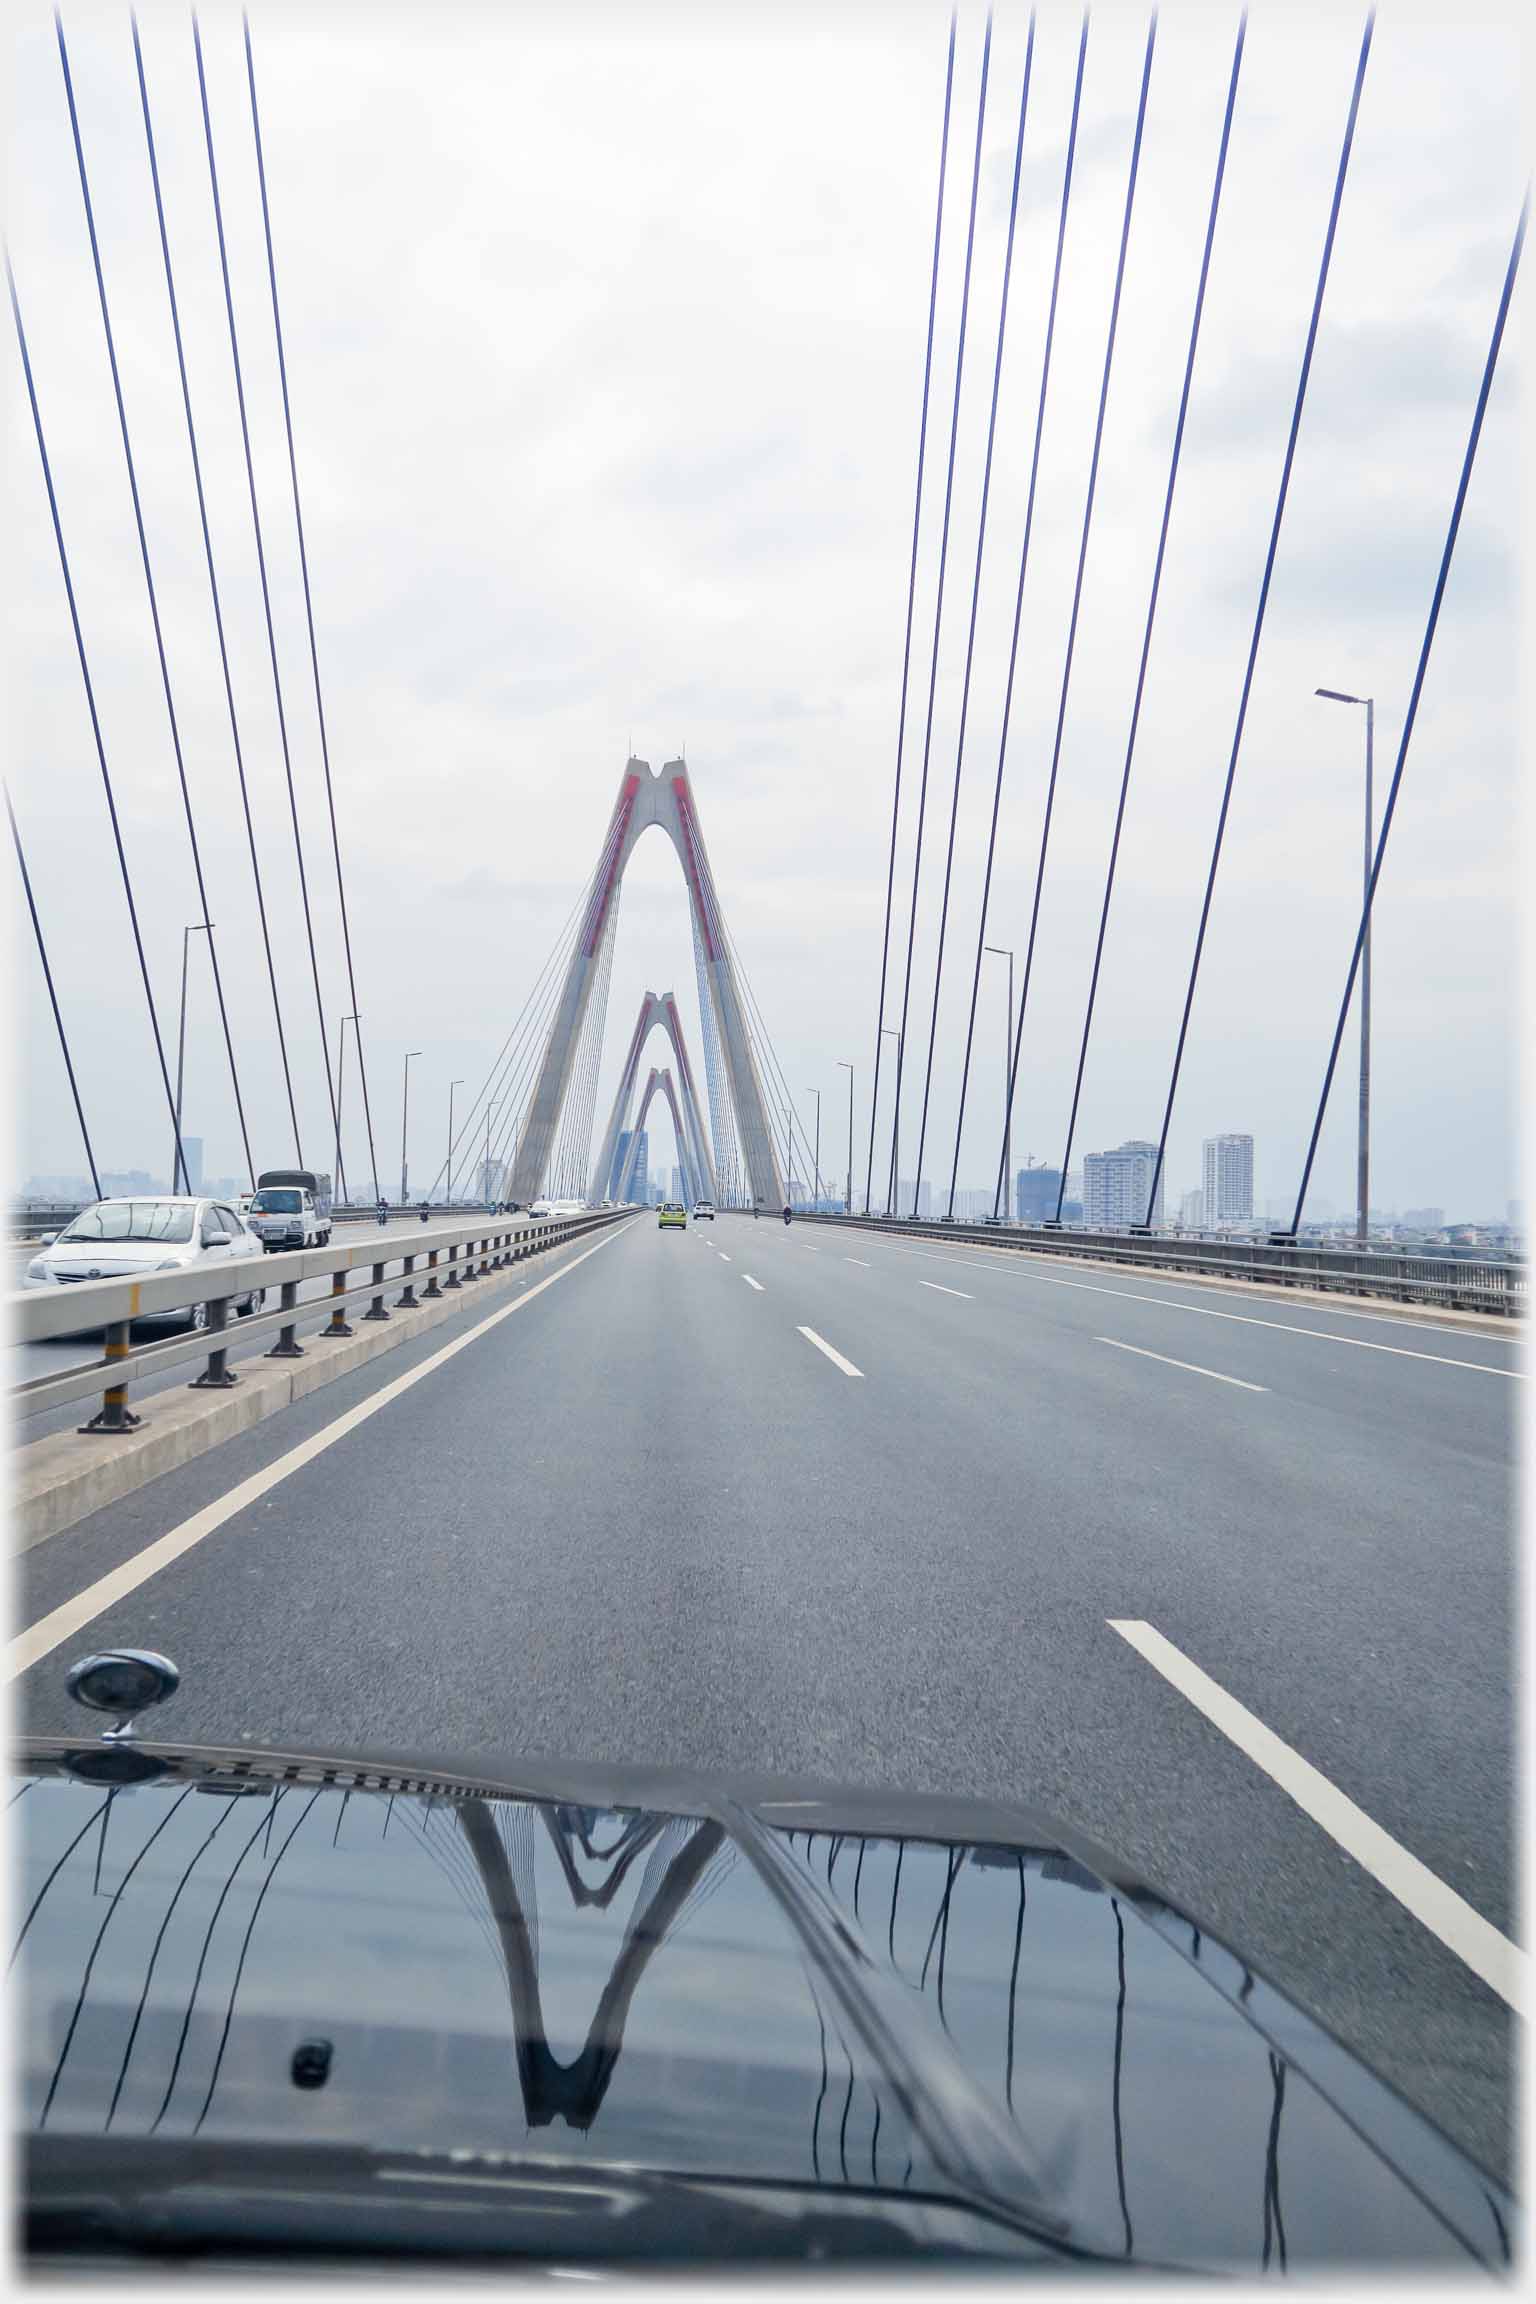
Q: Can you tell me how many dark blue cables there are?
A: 14